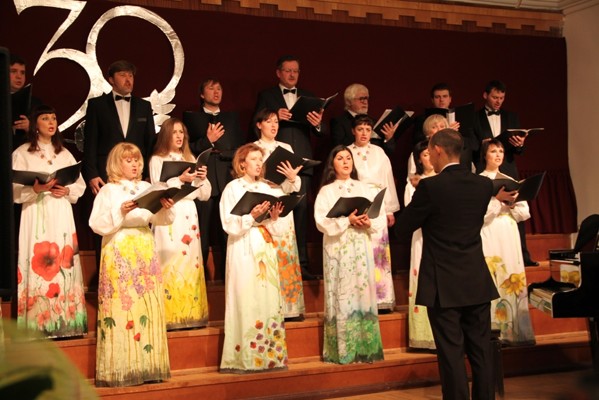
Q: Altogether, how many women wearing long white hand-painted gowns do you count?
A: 10